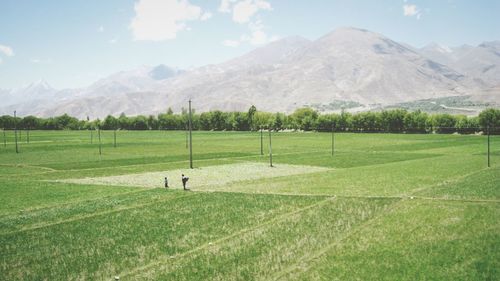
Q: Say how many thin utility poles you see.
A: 13